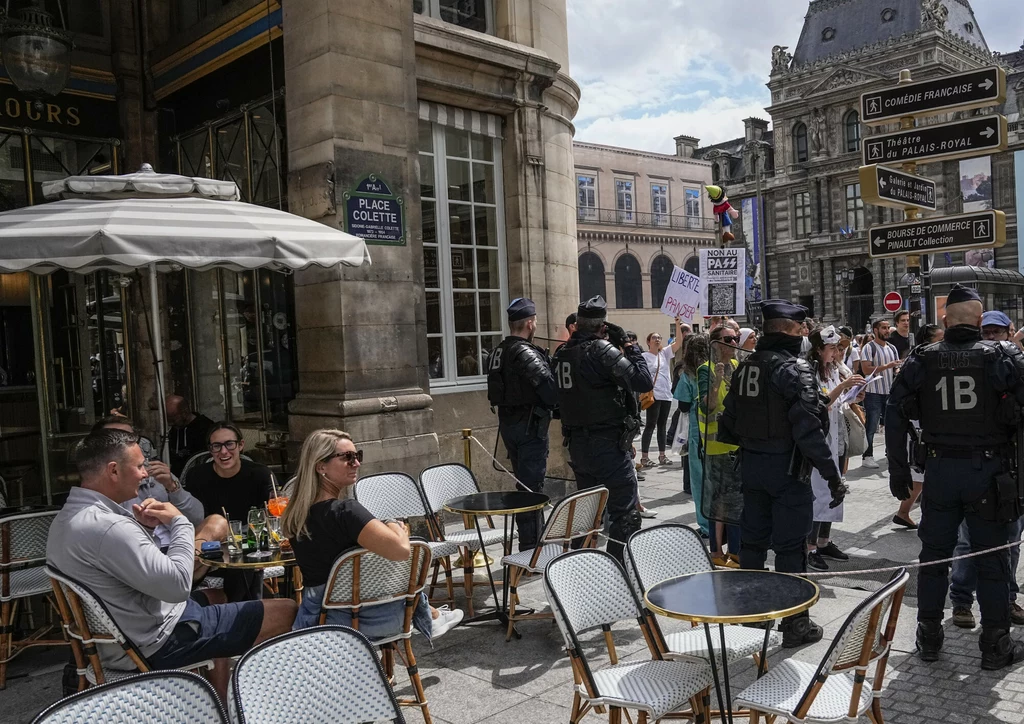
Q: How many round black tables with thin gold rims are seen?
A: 3